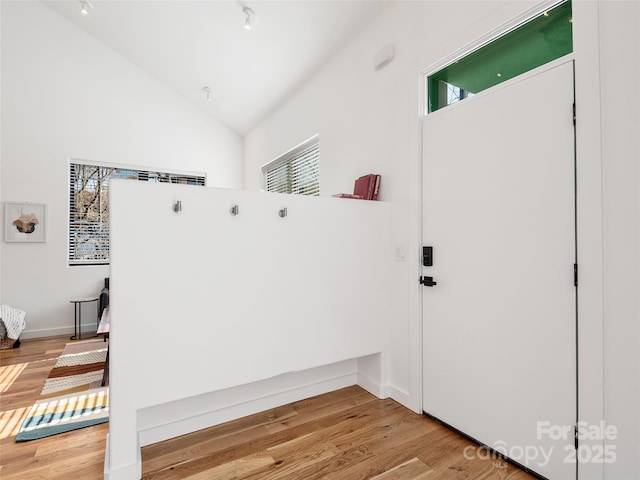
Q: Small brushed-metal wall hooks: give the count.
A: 3